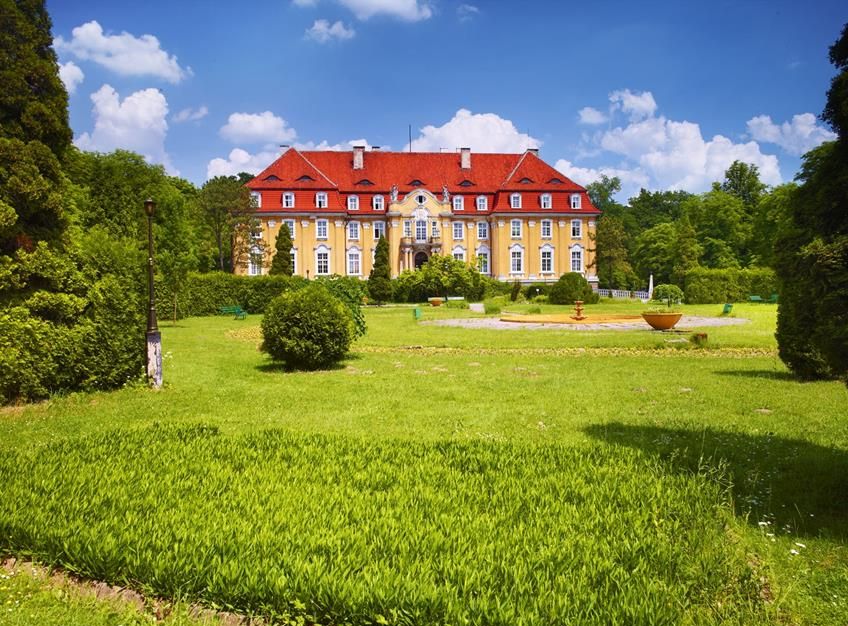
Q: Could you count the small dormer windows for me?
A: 7